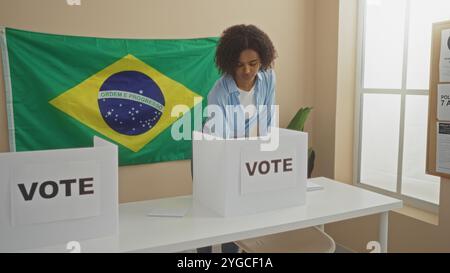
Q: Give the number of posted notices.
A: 3